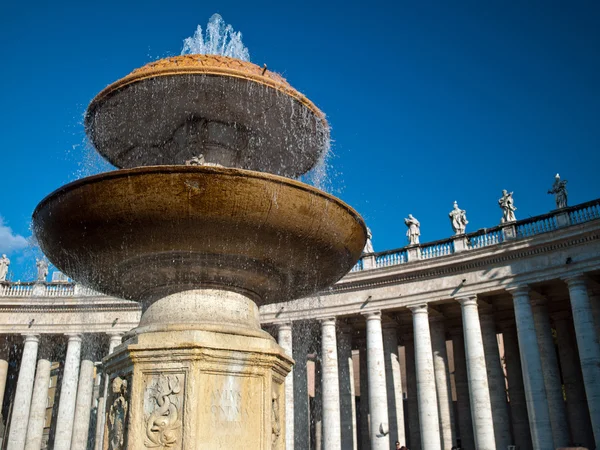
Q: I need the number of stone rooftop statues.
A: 7